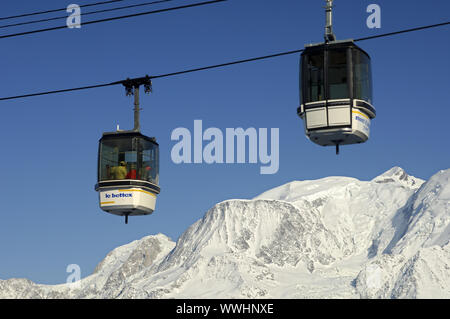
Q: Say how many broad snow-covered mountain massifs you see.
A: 1